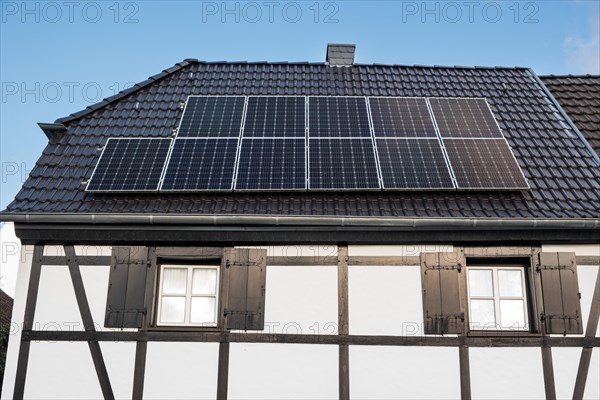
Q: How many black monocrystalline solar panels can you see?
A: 11